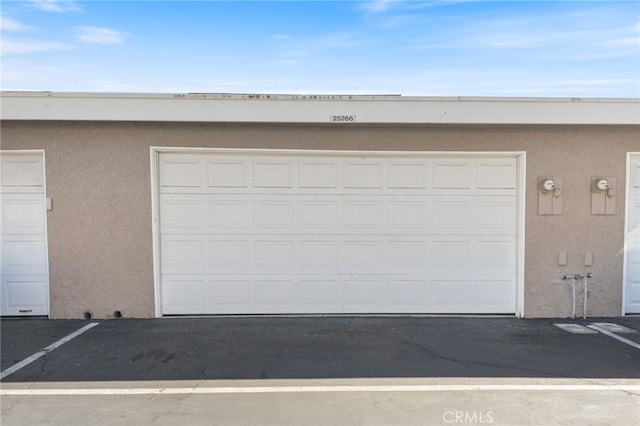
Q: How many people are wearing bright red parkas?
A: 0